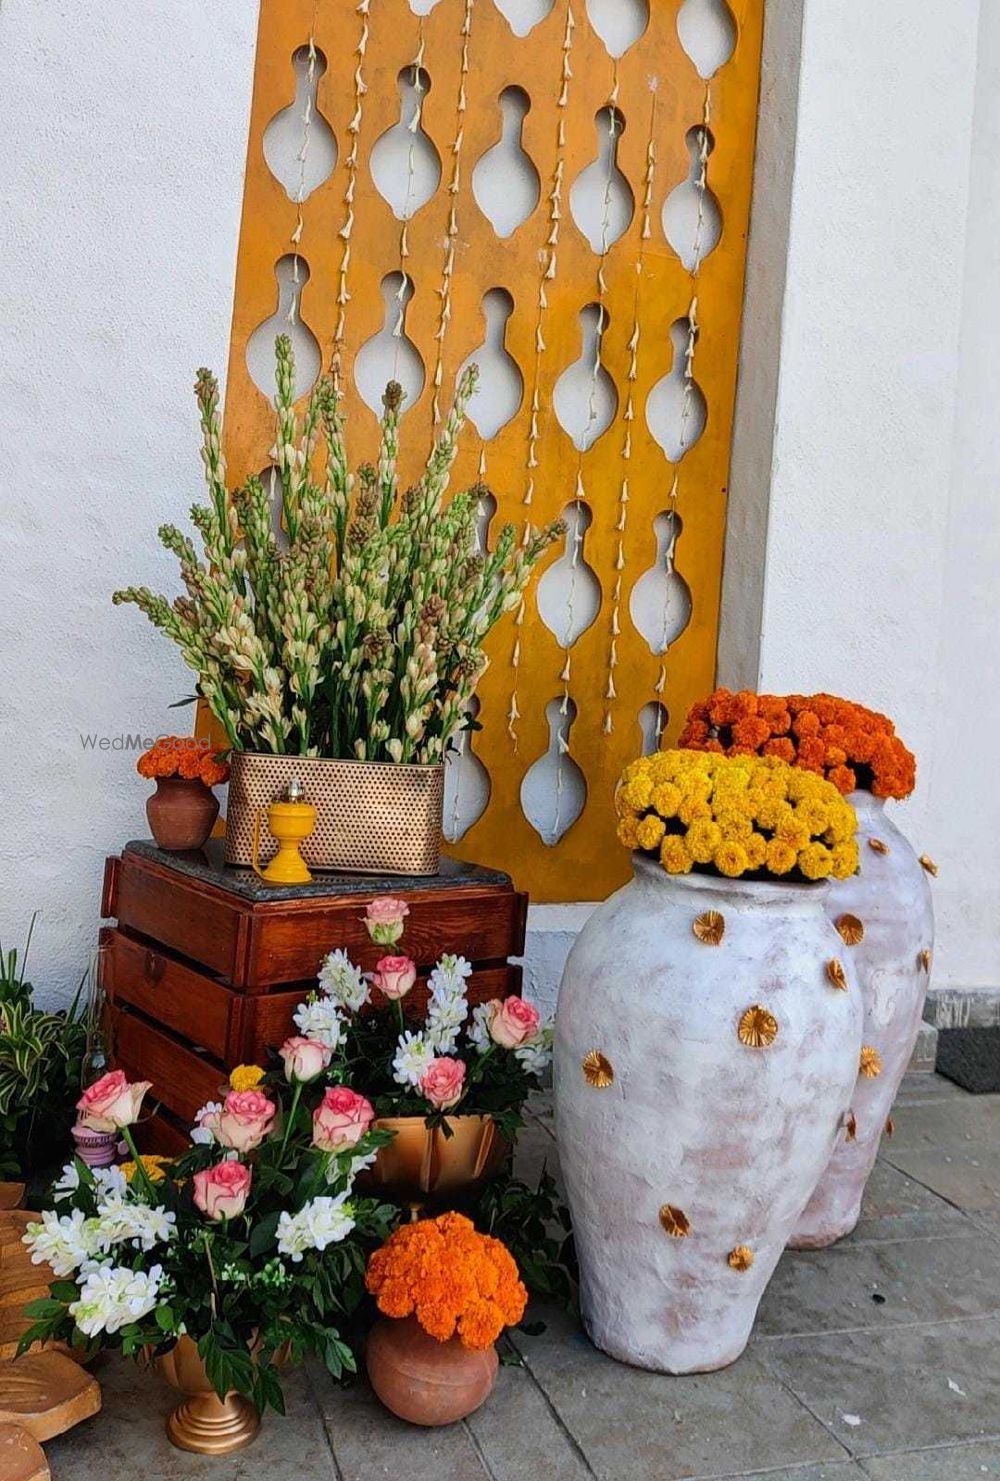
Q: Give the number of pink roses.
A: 9